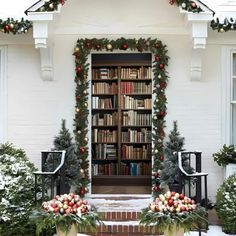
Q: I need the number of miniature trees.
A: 2